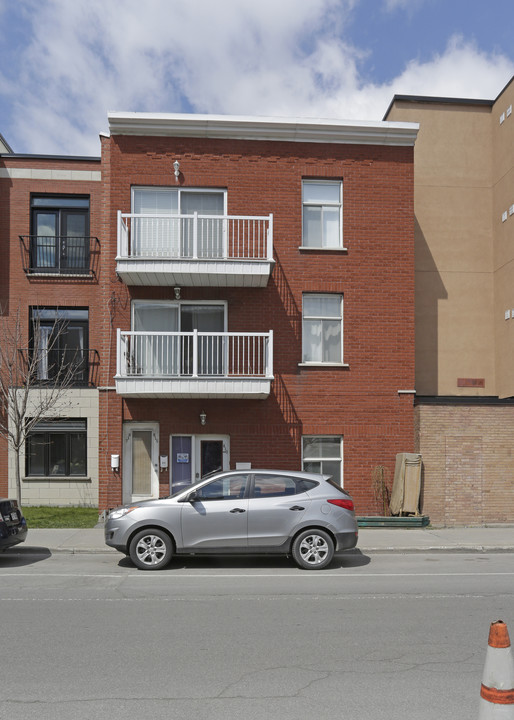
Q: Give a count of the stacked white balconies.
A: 2